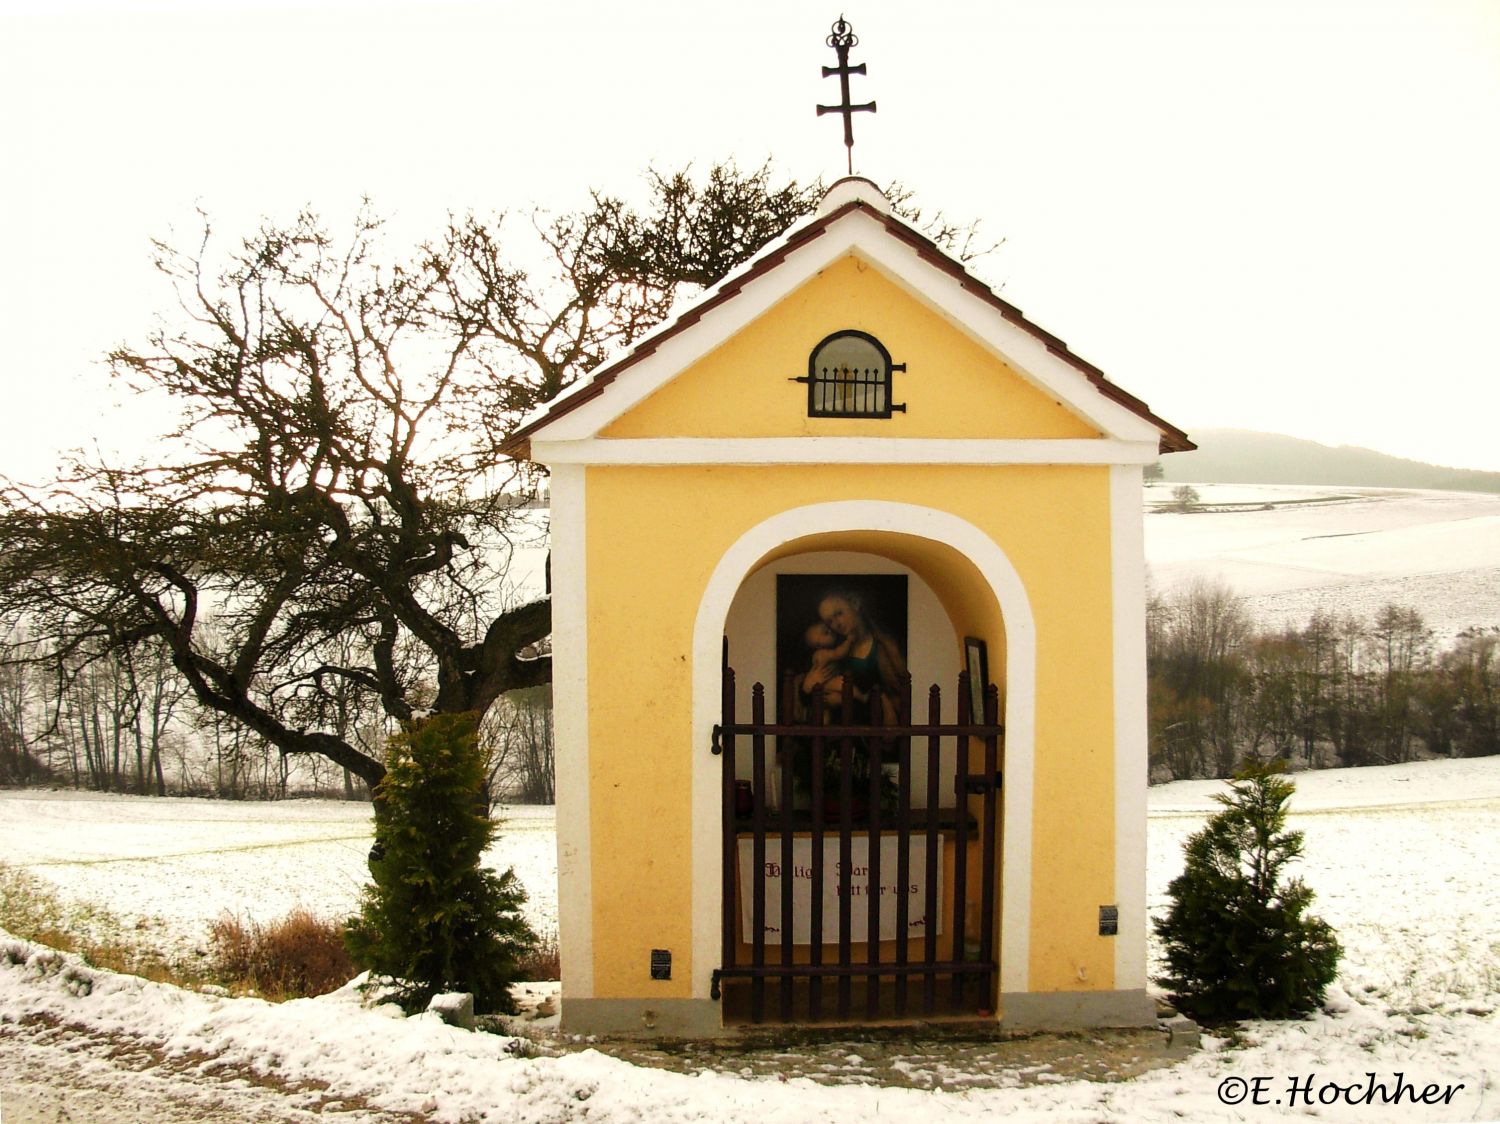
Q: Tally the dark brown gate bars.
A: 10